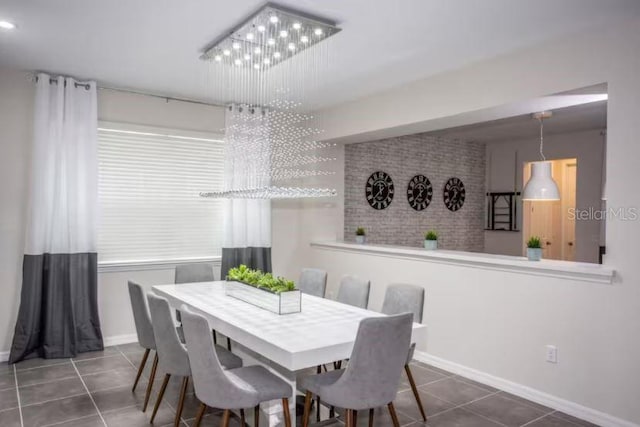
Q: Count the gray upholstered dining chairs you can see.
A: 8